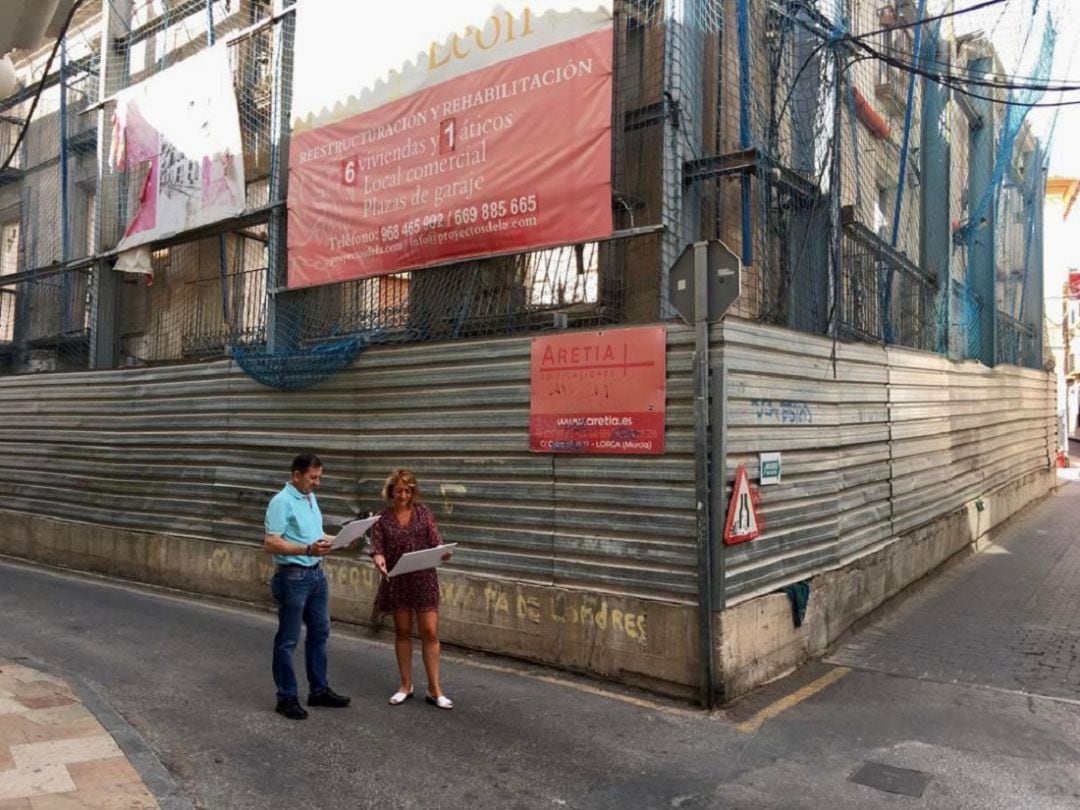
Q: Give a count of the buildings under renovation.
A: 1